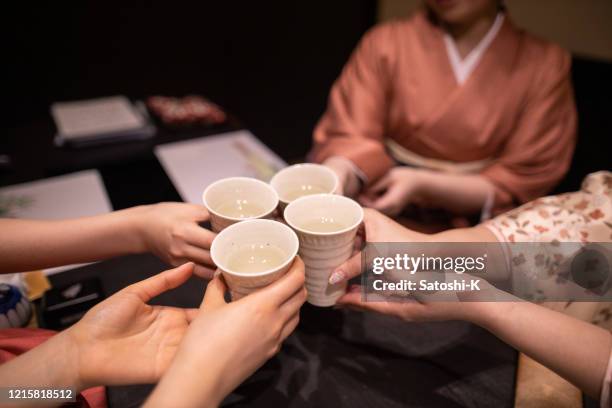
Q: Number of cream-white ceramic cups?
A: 4